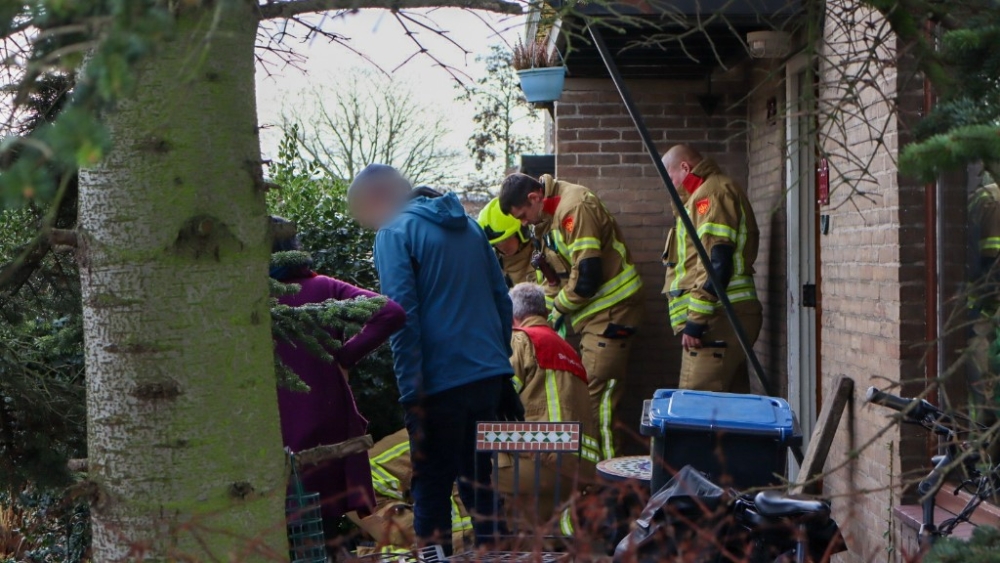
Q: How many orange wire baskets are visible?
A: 0